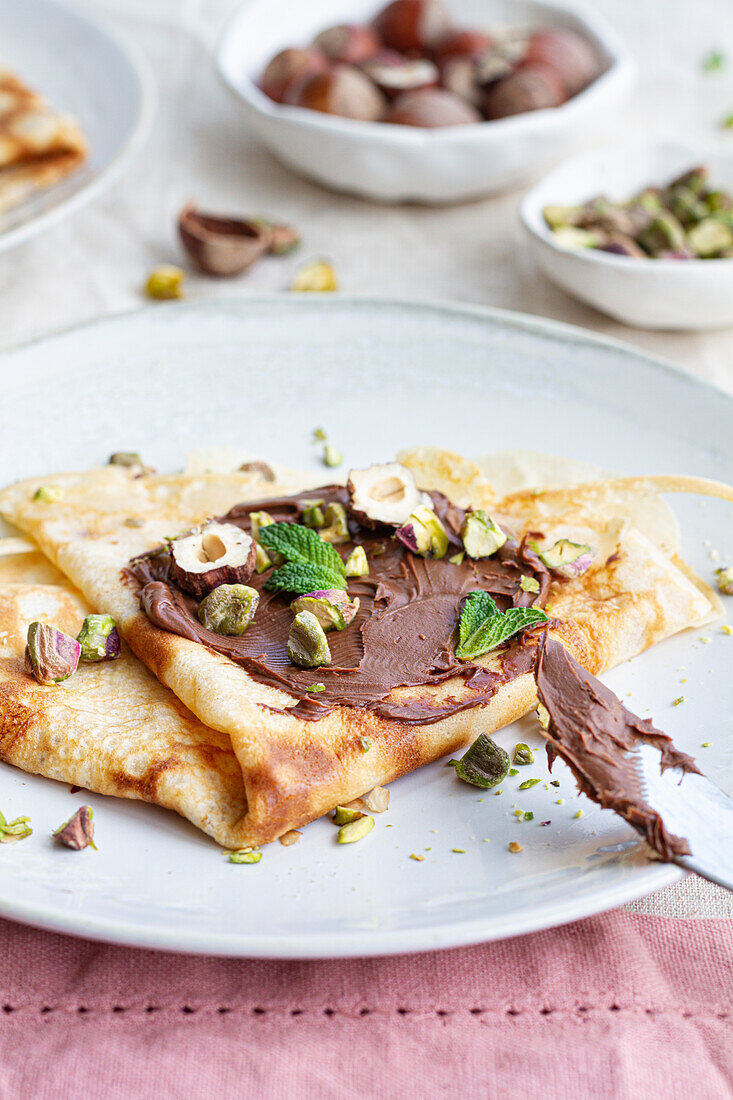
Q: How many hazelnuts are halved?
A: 2